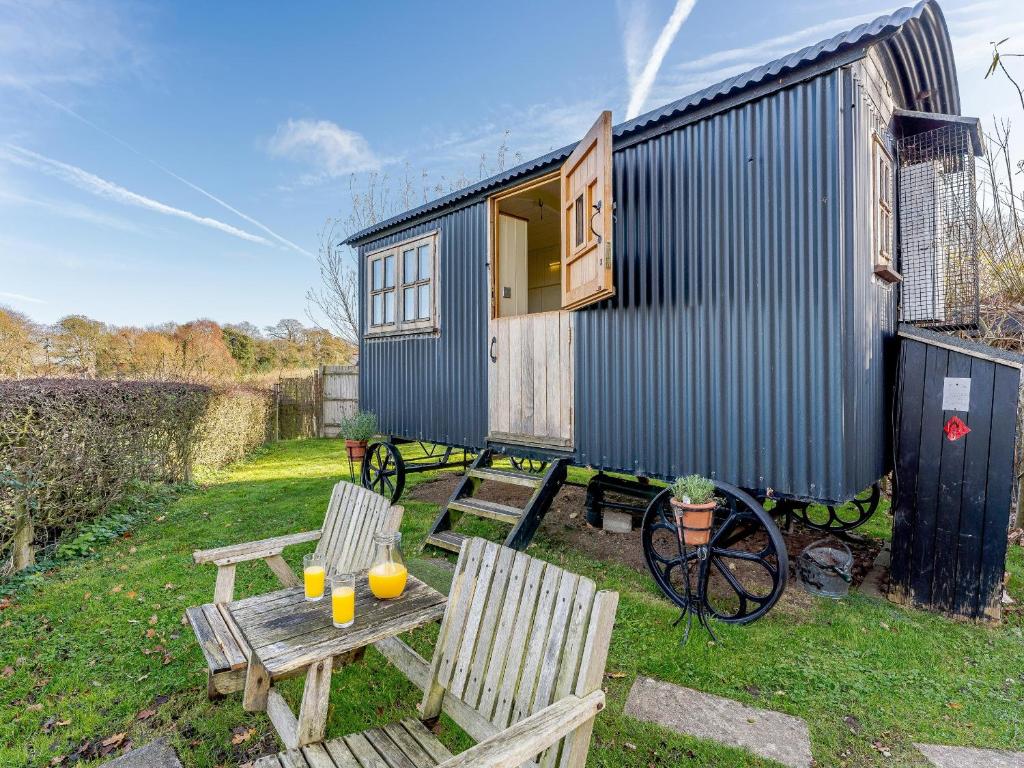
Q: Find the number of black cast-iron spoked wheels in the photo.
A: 4